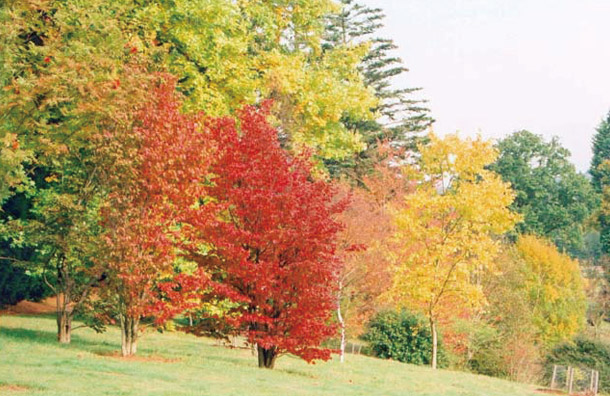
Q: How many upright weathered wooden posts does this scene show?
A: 5